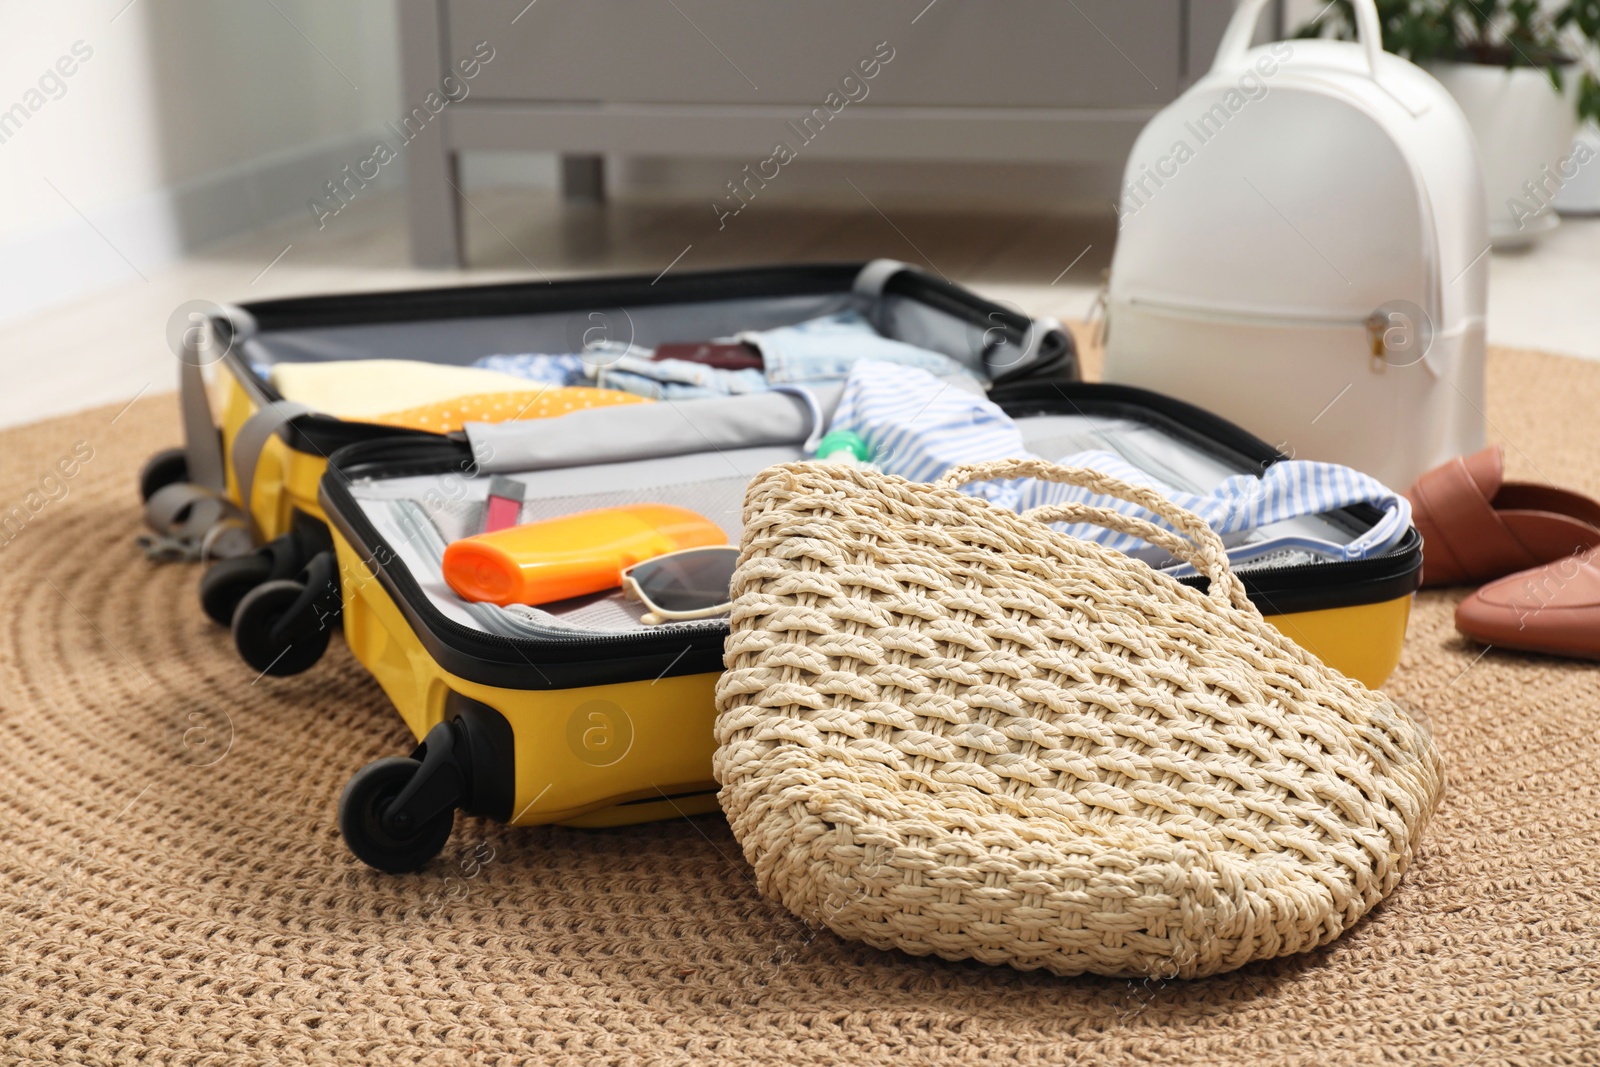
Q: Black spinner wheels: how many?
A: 4